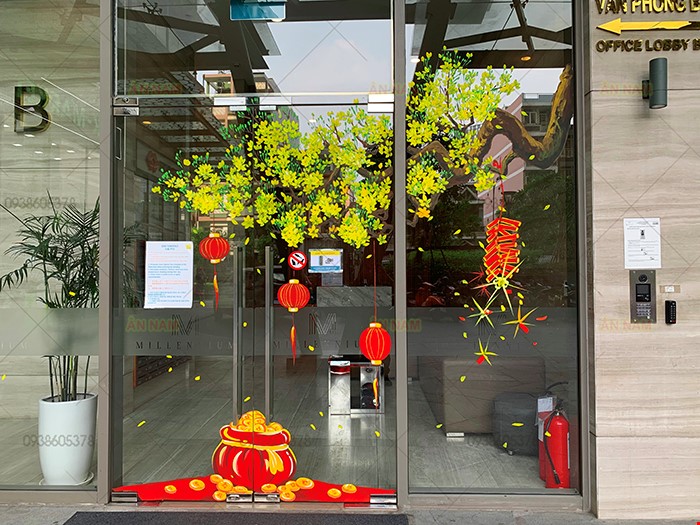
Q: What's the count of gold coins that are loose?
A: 13